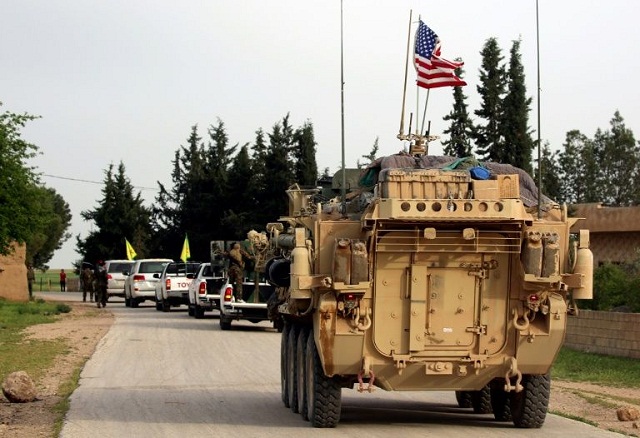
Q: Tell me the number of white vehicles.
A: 5